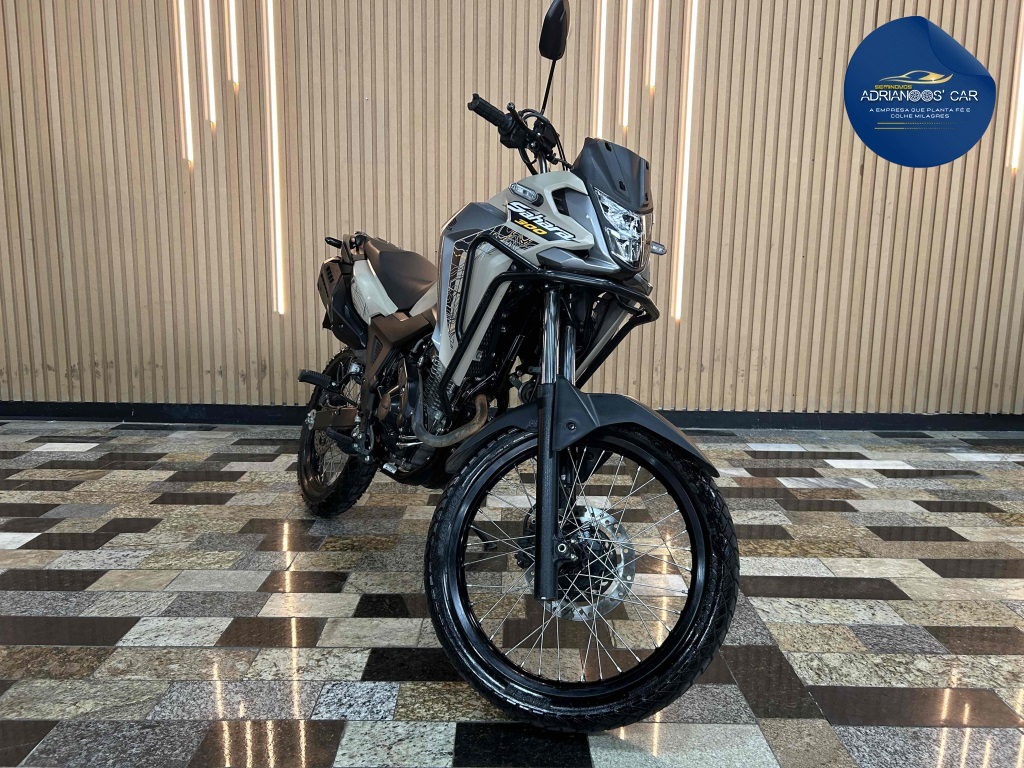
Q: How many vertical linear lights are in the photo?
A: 9